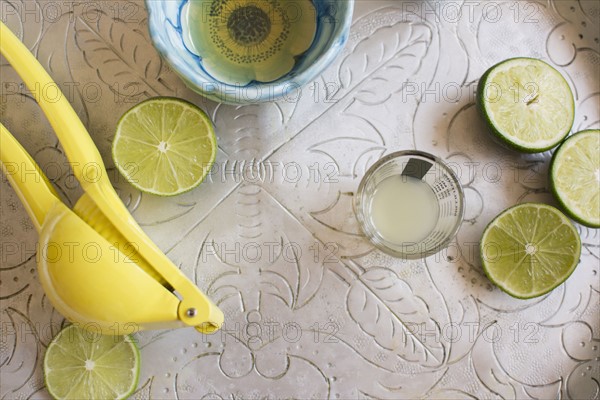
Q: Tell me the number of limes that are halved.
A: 5